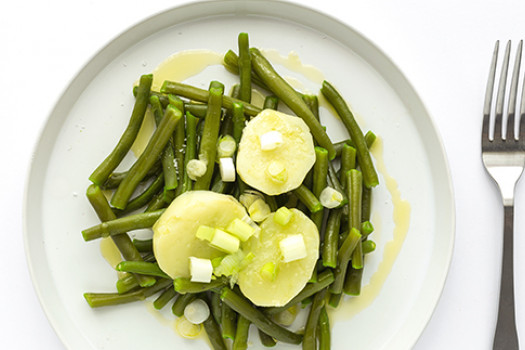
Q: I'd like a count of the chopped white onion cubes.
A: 4